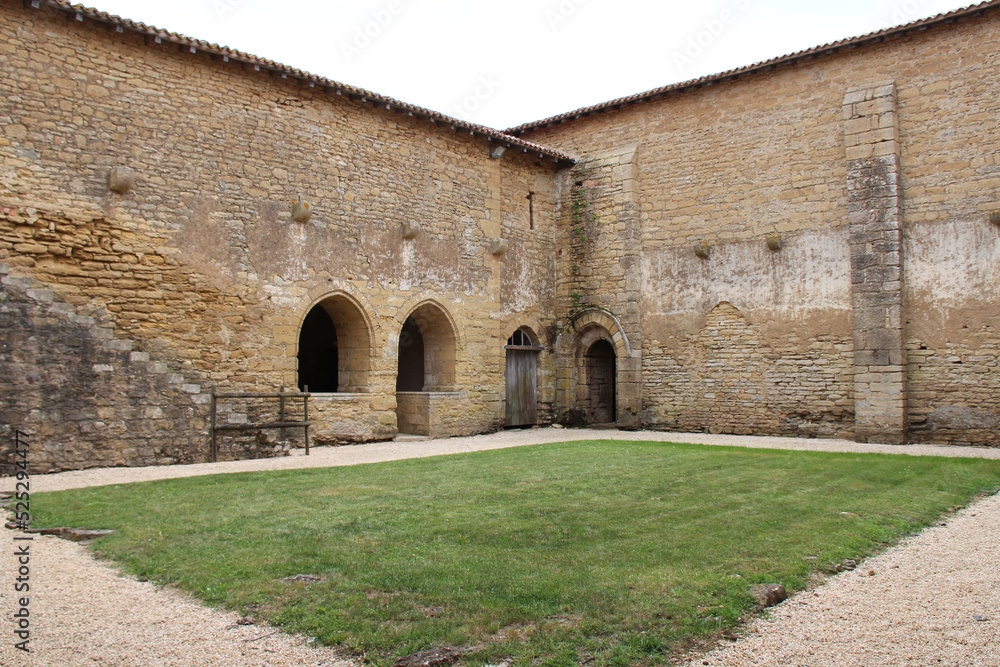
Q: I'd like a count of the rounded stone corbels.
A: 7